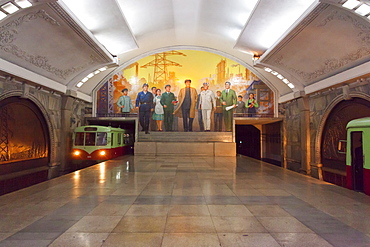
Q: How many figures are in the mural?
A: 12